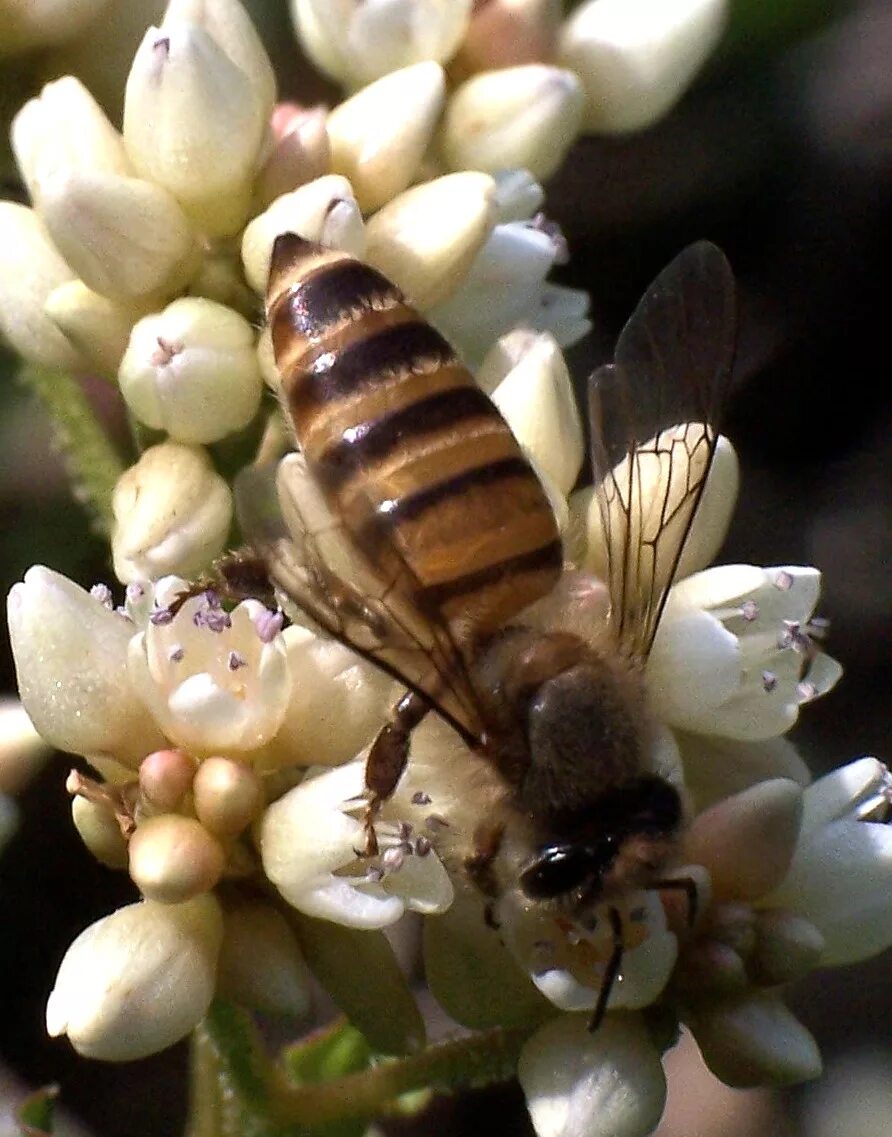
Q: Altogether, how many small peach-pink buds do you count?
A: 3